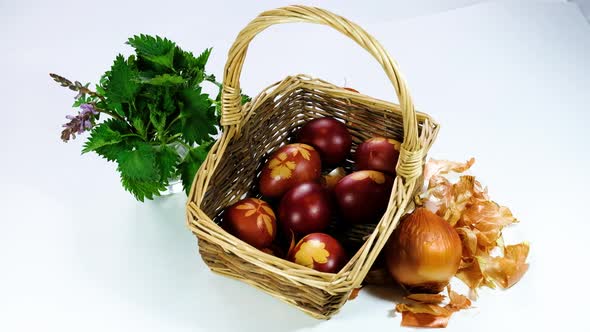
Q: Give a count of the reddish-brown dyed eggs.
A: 7